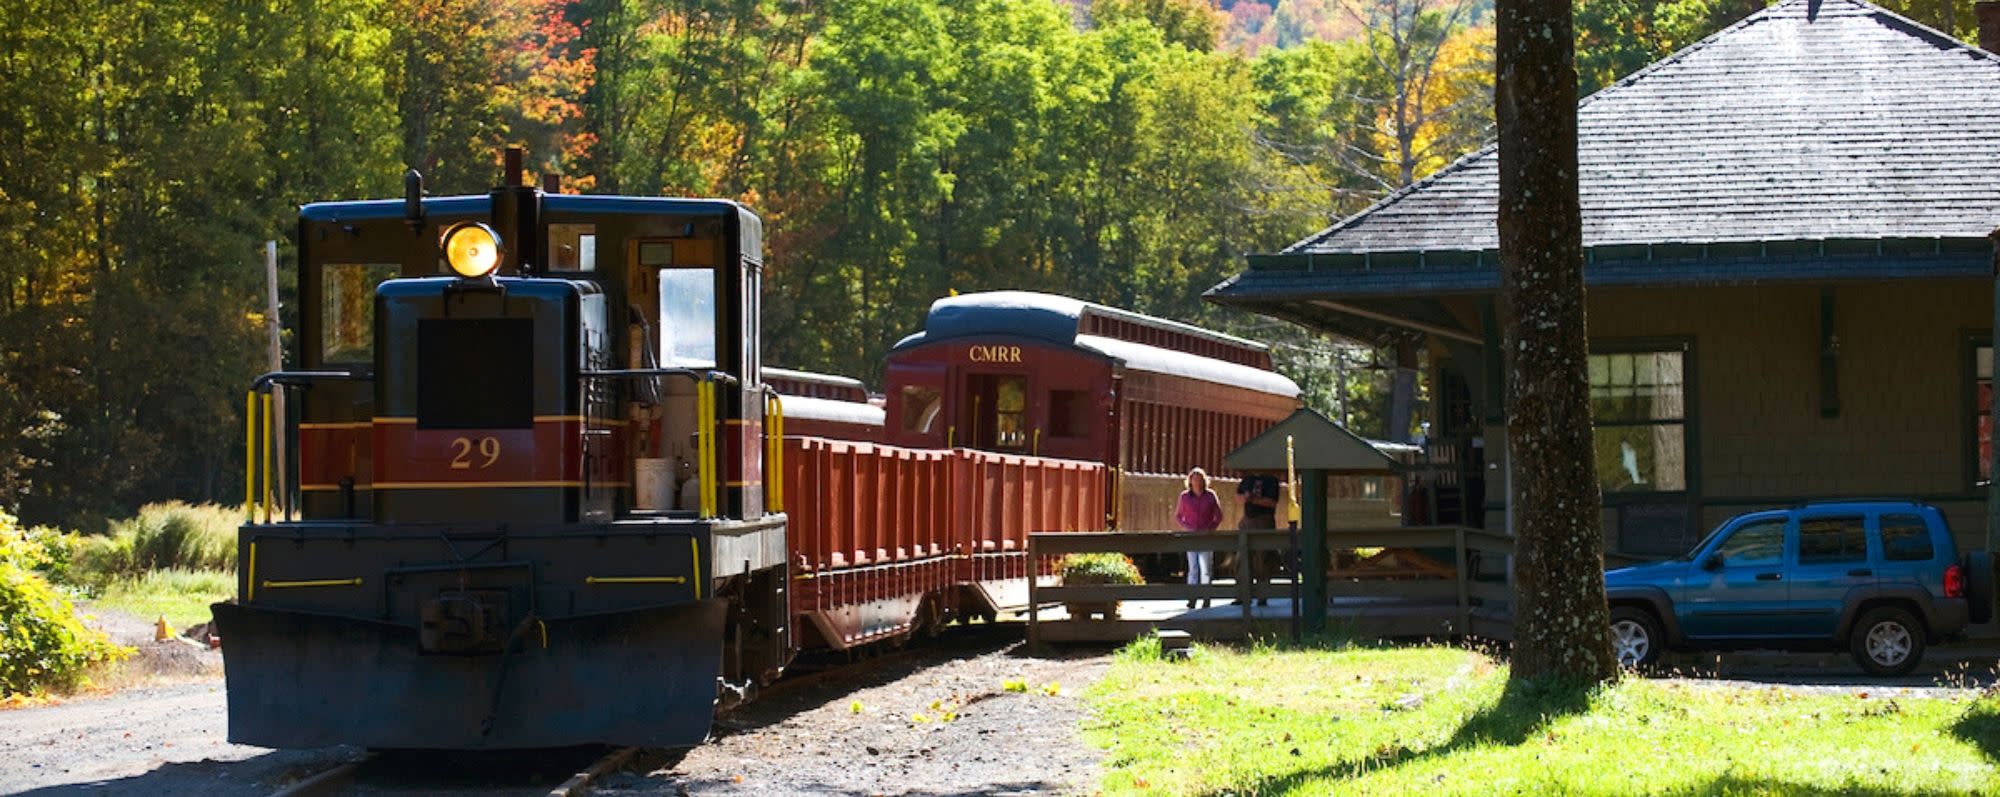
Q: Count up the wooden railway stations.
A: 1